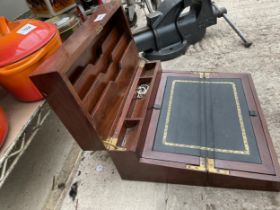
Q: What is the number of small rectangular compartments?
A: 3